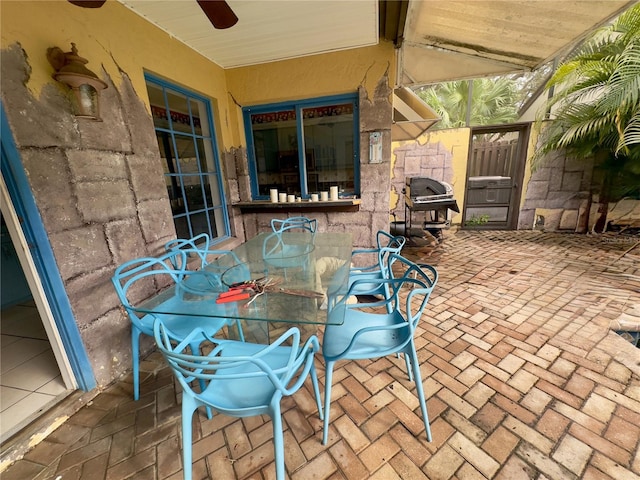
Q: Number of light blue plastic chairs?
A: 6